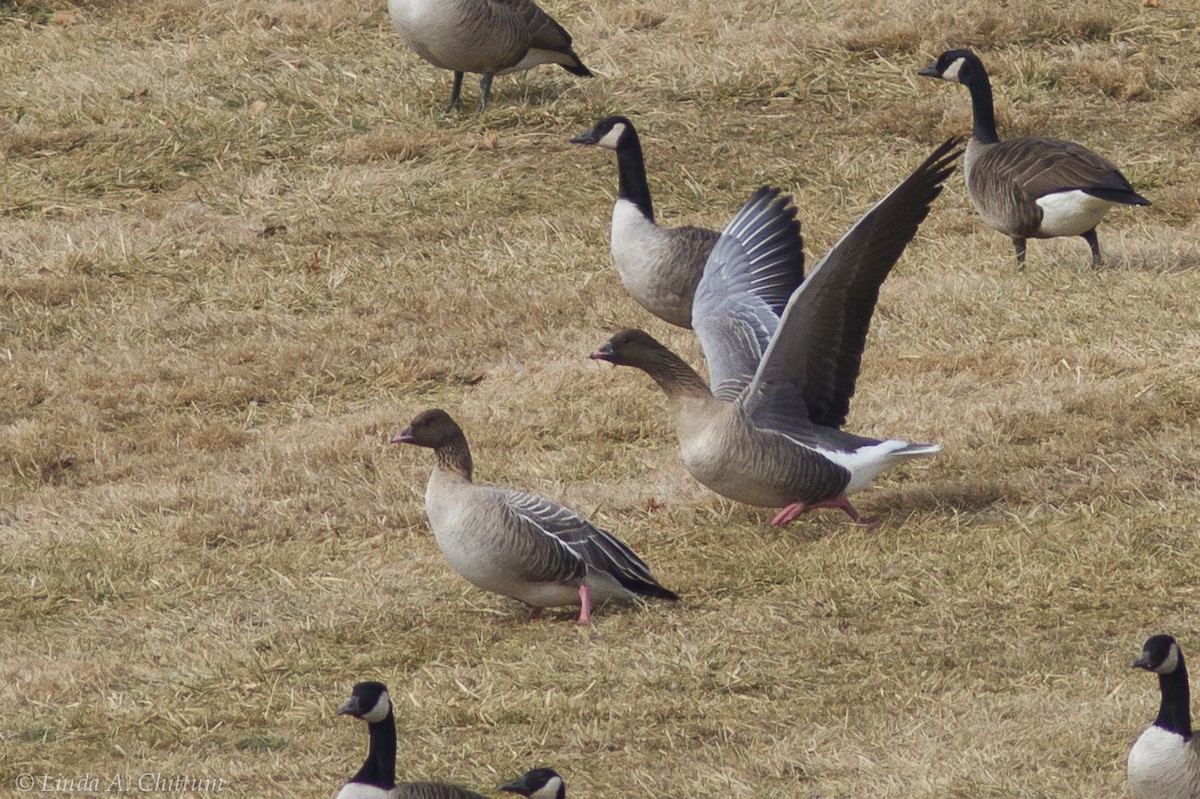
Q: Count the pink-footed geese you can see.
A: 2